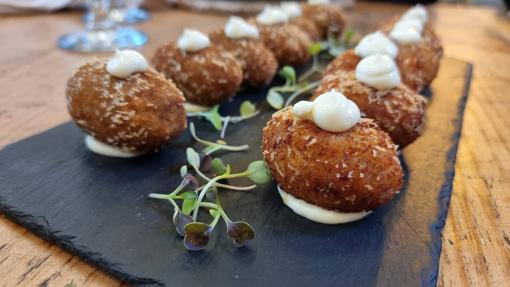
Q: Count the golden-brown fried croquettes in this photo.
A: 11